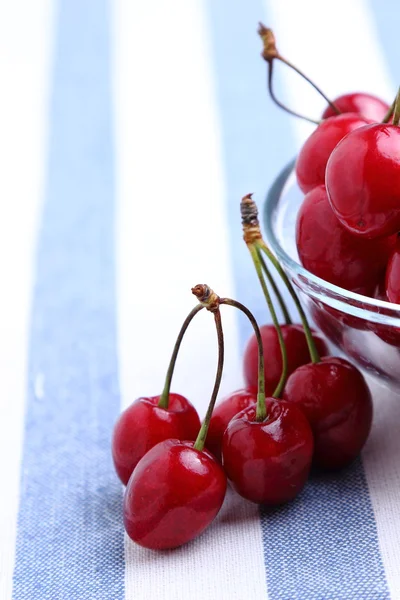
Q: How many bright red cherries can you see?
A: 11